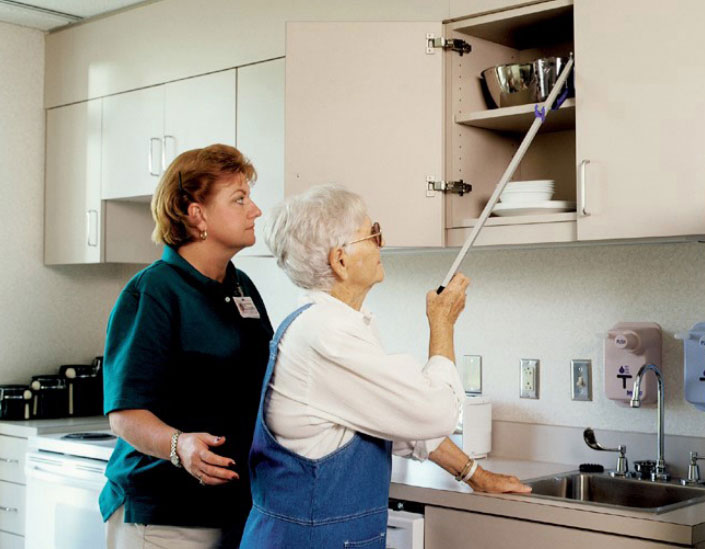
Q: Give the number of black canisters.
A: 4